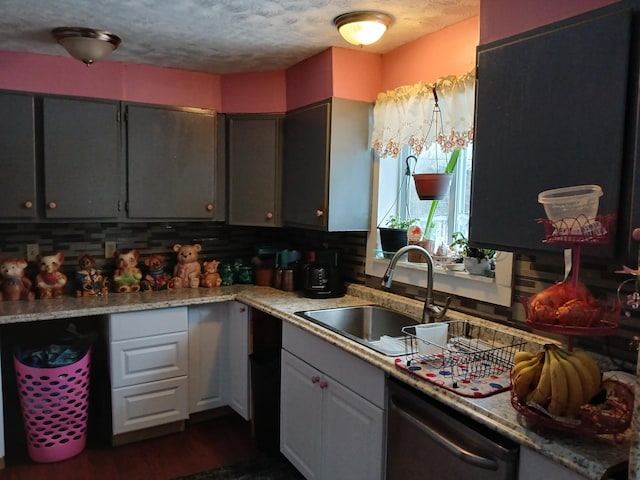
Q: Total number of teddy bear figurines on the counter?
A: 7